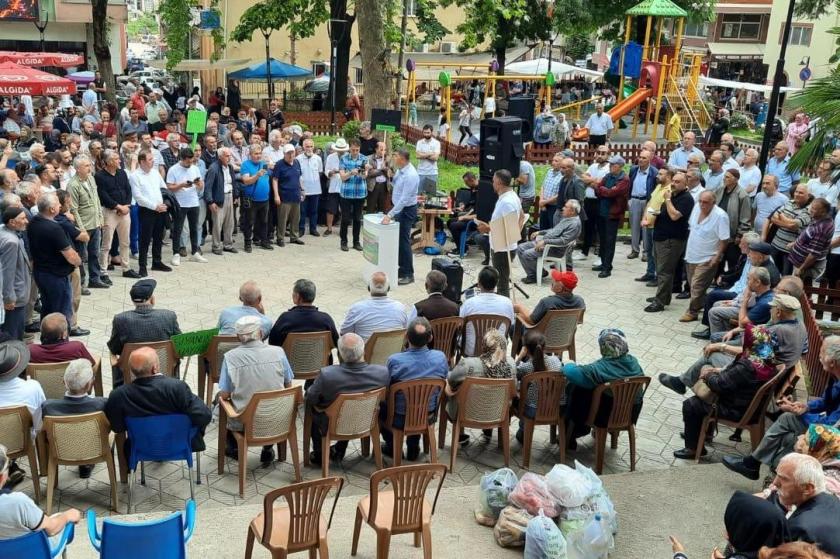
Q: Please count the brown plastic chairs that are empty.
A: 2